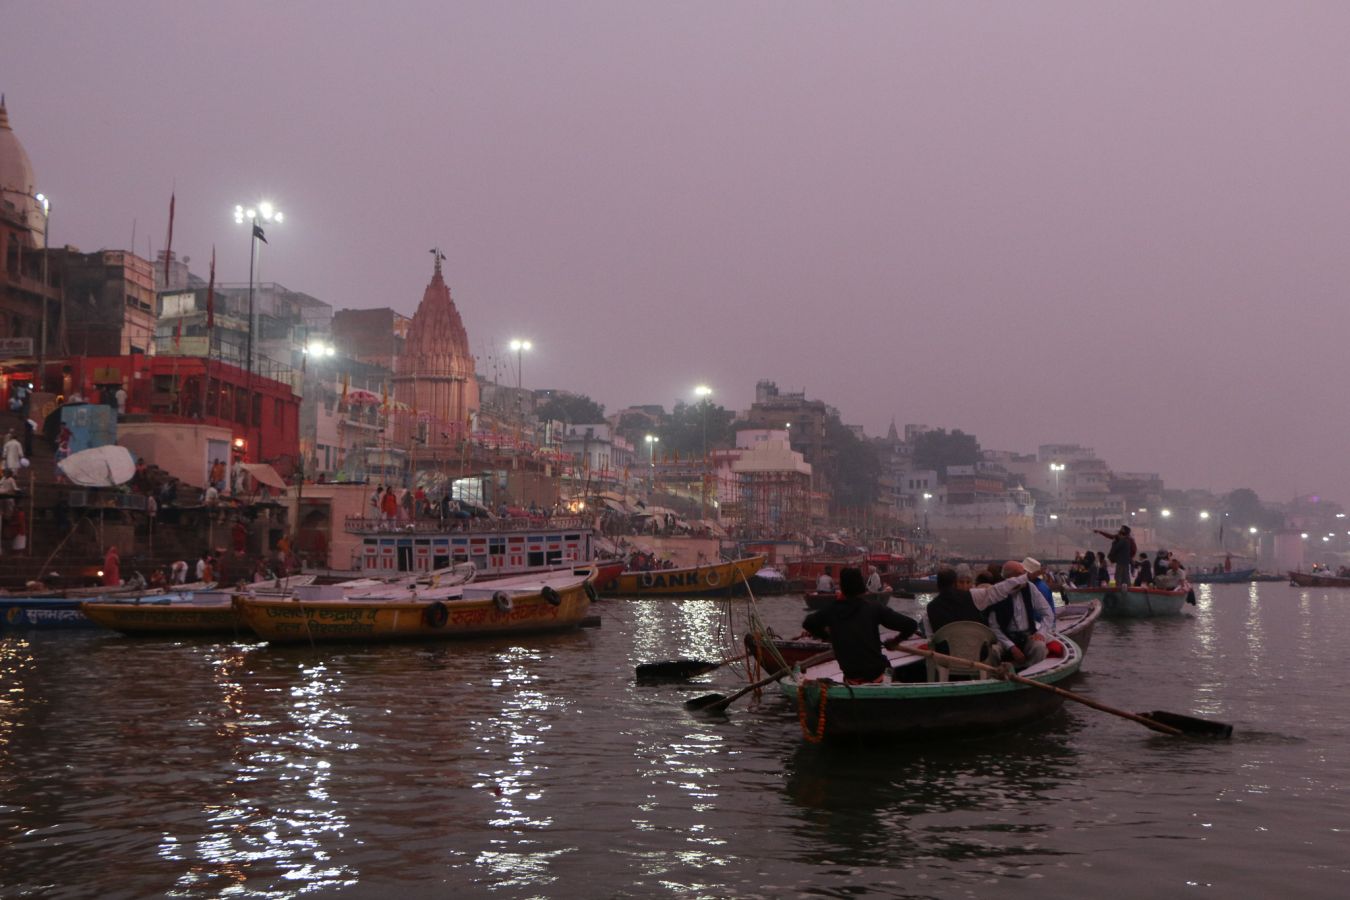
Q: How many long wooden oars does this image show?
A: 3